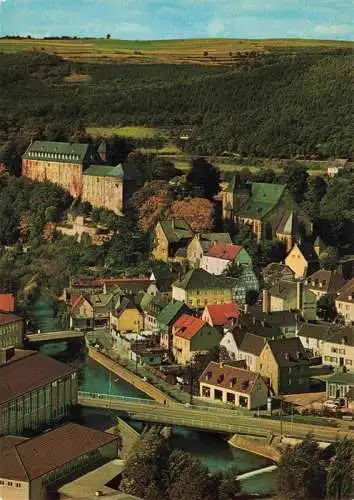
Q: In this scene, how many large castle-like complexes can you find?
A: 1